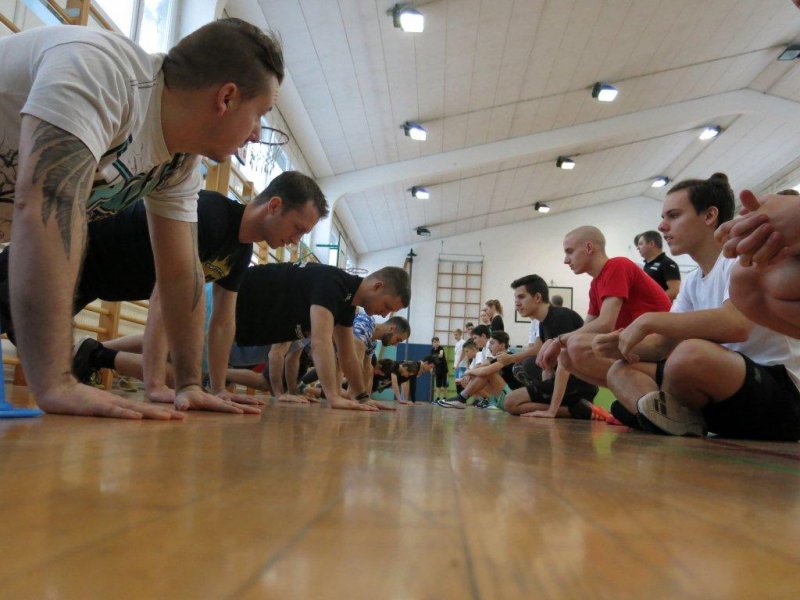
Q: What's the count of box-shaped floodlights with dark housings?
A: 10